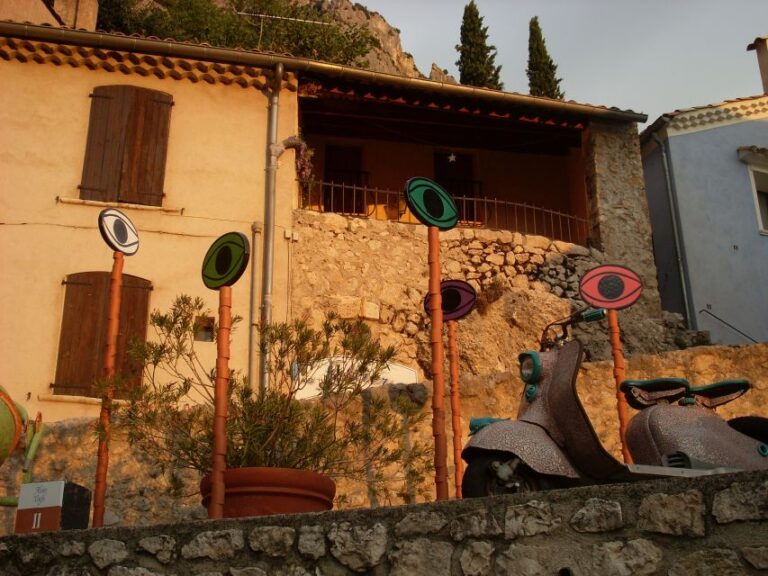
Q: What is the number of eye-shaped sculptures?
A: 5